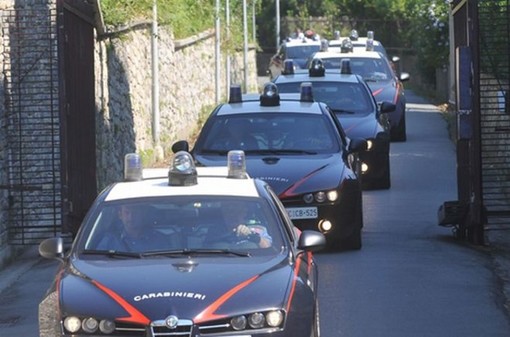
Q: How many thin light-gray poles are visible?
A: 6